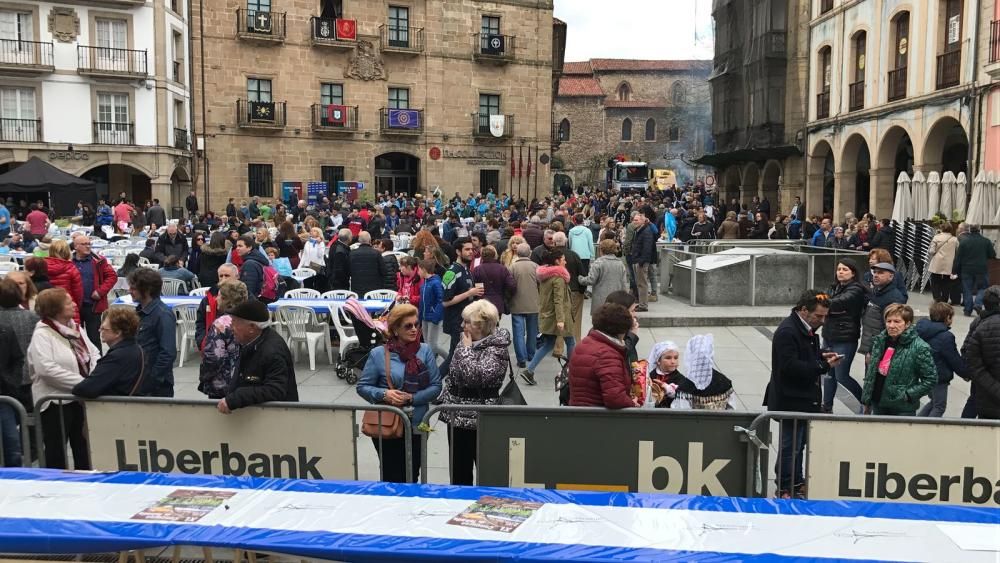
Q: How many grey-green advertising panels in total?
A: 1